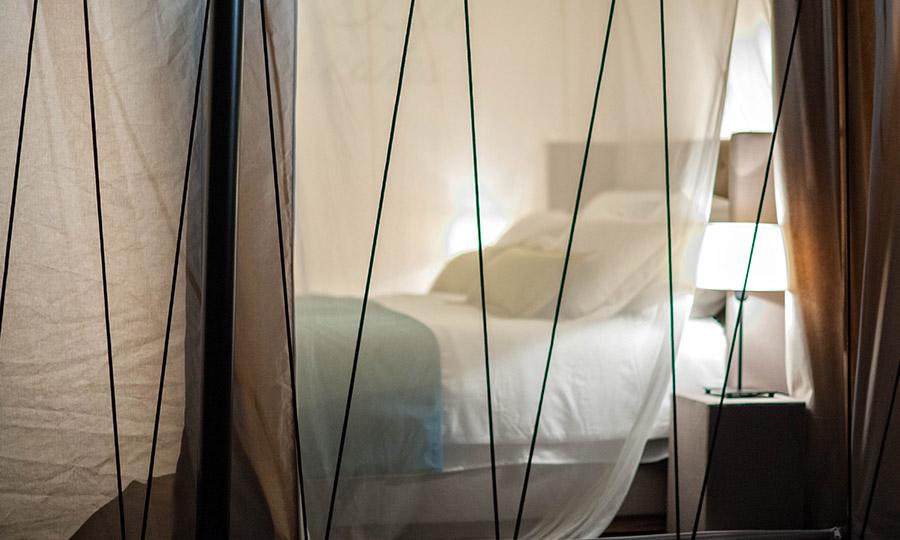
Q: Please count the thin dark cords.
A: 11